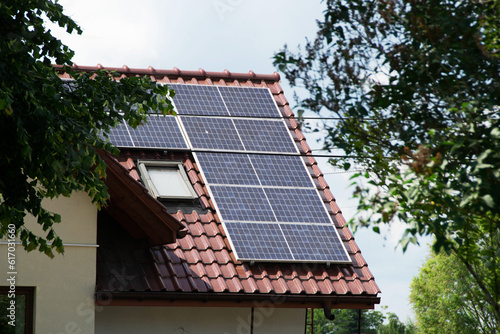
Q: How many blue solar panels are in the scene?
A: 12